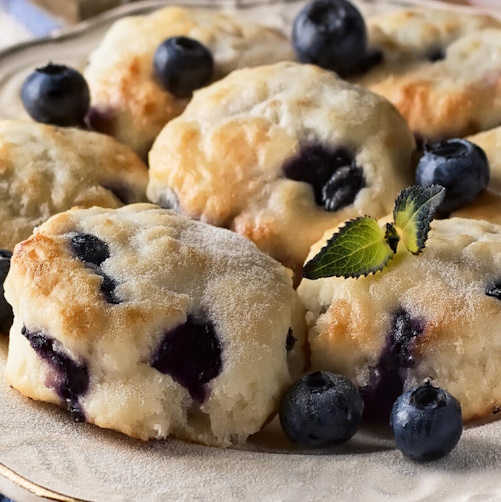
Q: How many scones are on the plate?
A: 7